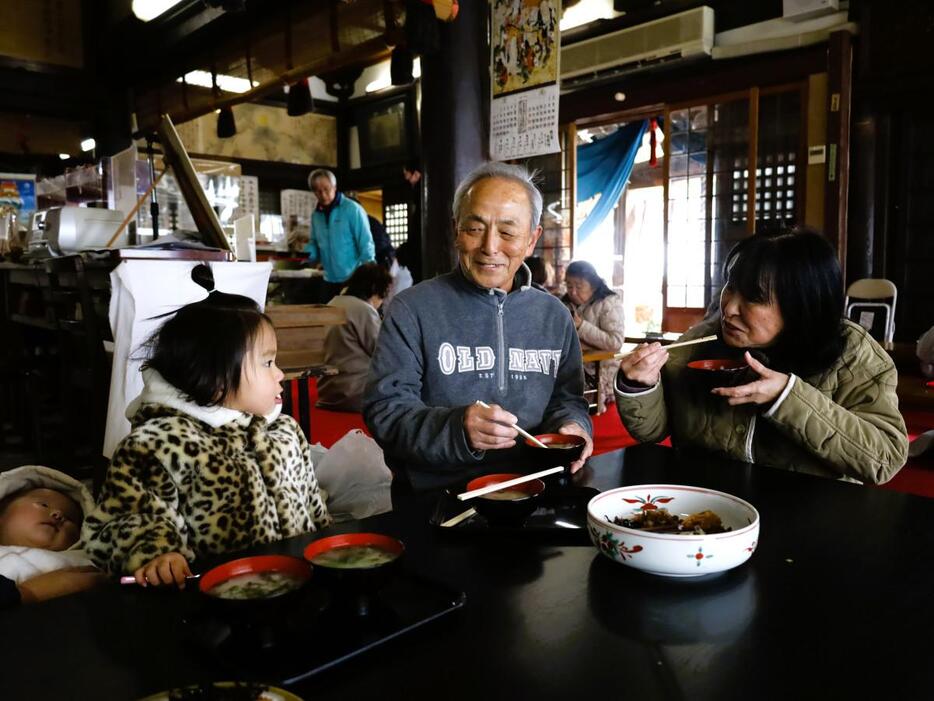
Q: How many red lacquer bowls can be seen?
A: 5